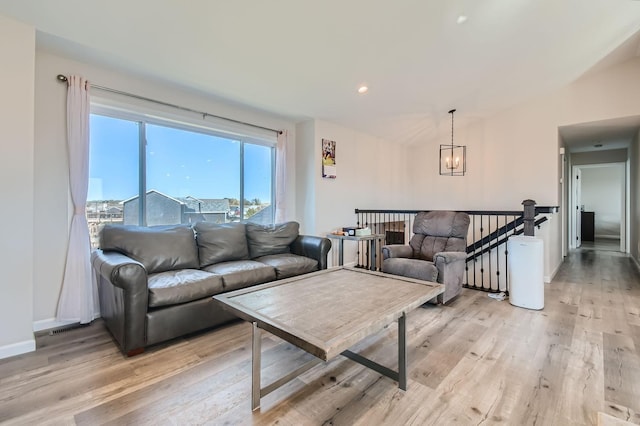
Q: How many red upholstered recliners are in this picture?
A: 0